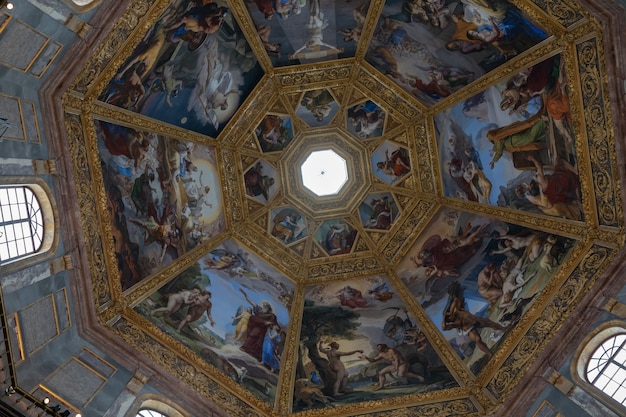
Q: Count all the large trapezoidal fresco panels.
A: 8